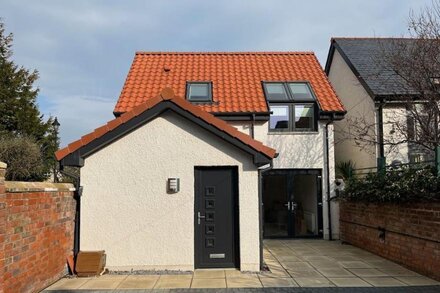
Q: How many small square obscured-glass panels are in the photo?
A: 5